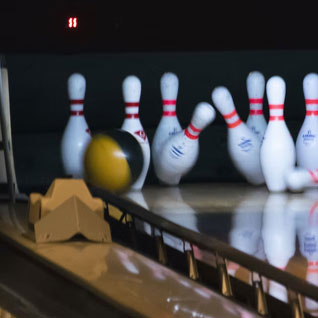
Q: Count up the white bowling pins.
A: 9